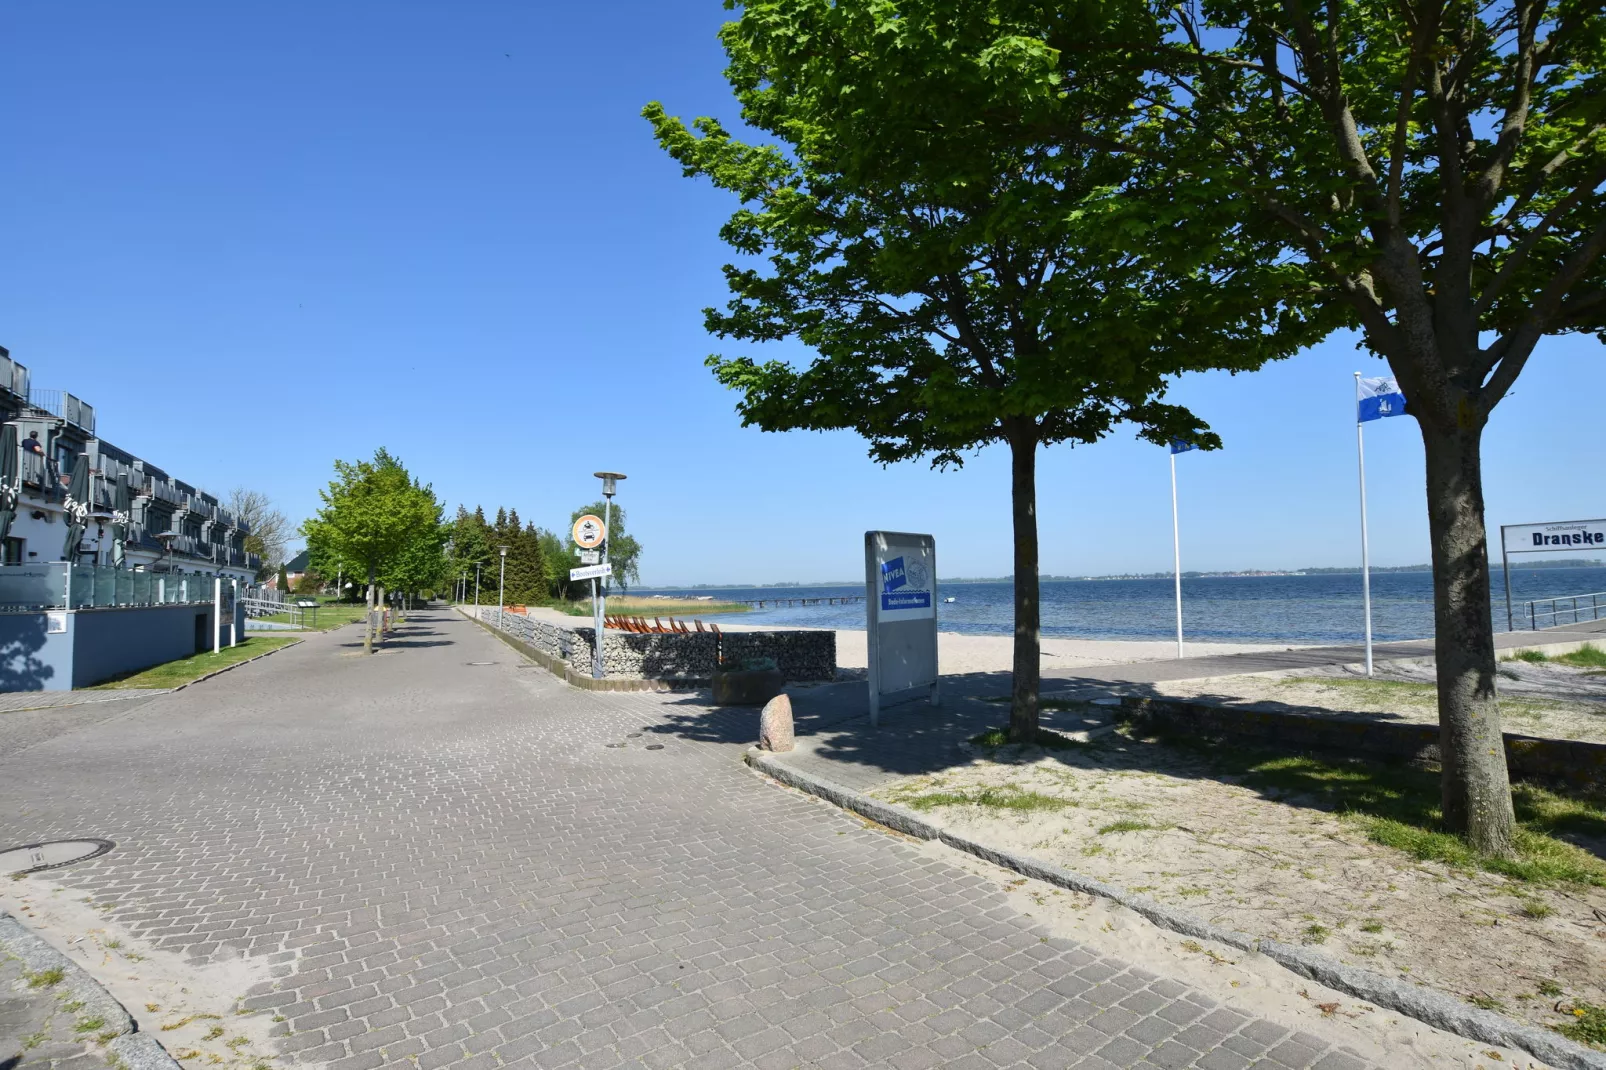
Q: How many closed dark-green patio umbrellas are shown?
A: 3